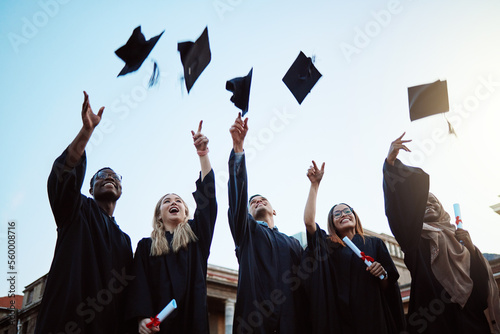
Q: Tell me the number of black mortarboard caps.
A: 5